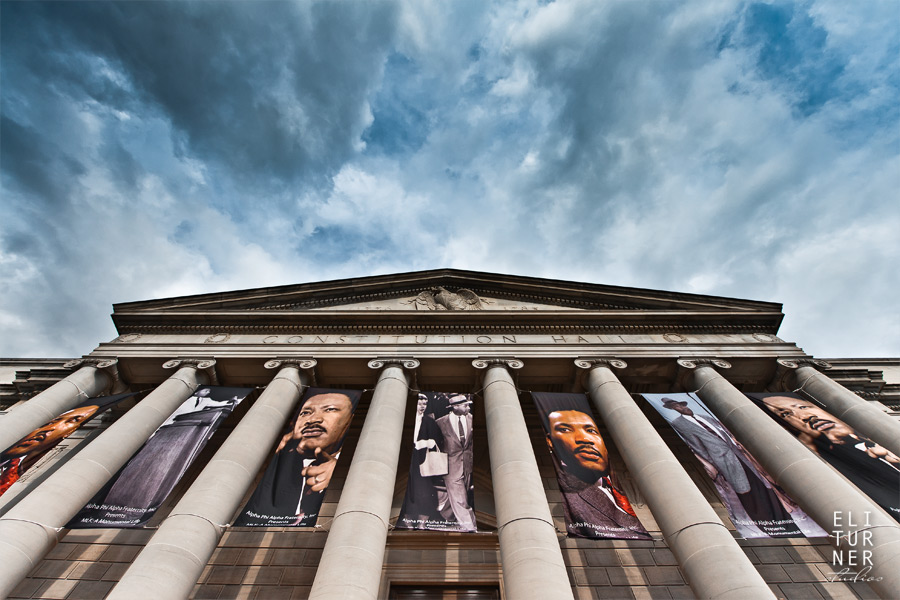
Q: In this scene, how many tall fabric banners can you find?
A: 7